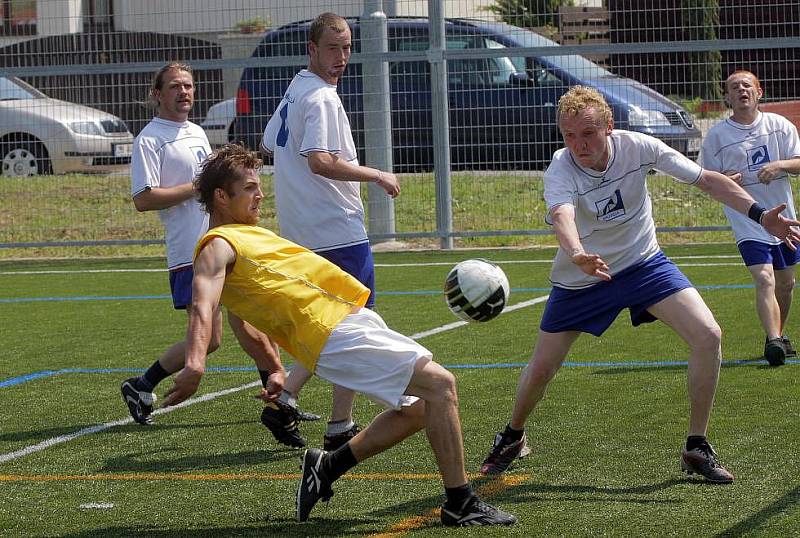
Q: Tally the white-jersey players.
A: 4